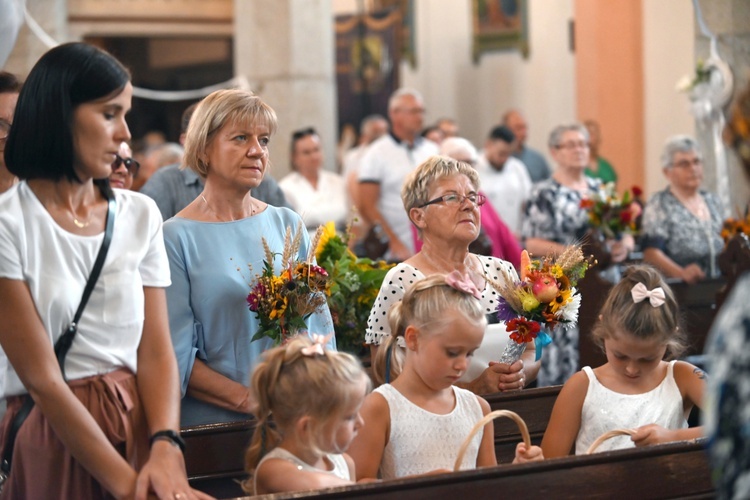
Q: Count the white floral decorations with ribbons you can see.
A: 1